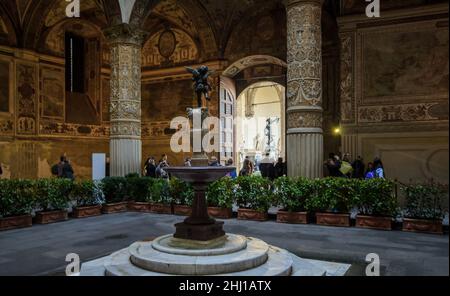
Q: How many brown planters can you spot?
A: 13